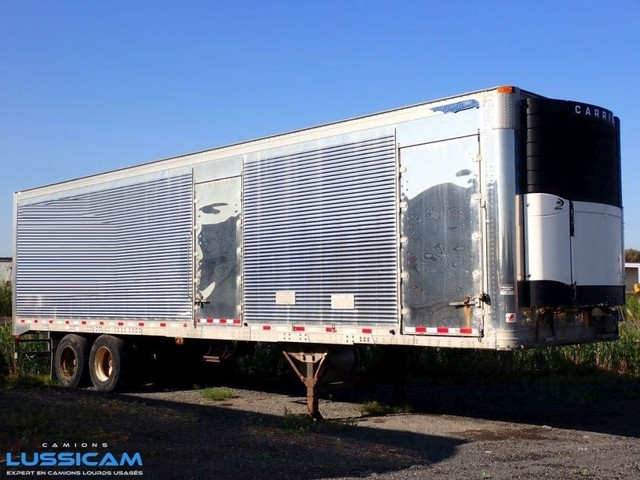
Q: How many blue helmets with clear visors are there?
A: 0